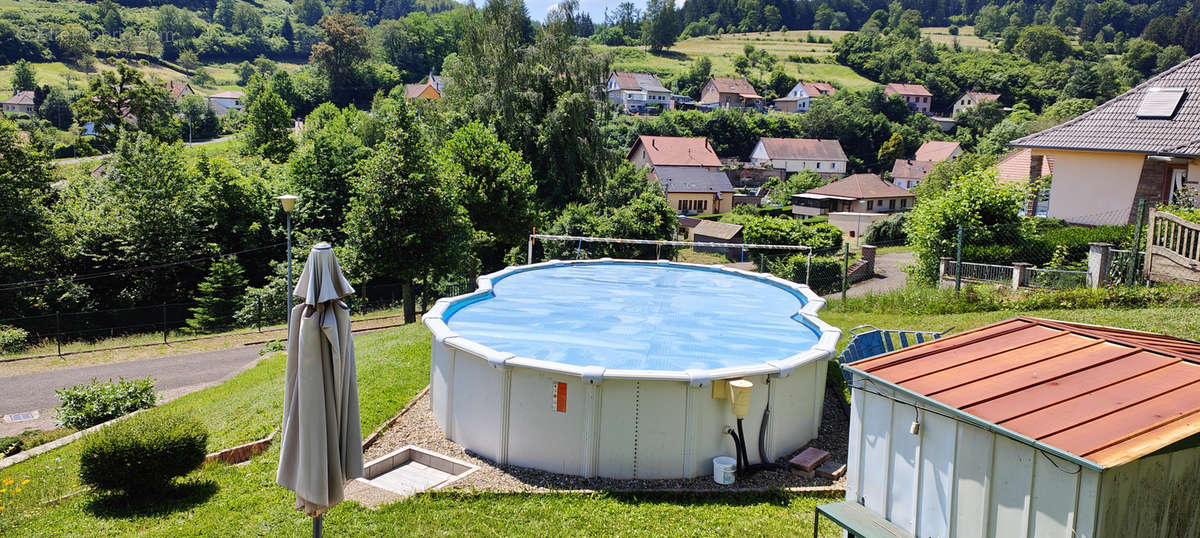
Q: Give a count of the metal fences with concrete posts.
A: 1